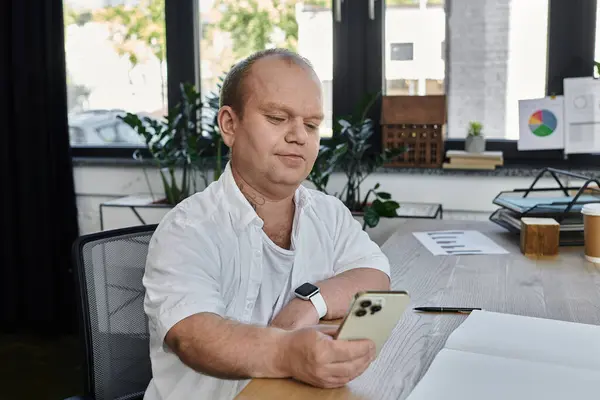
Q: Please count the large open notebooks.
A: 1